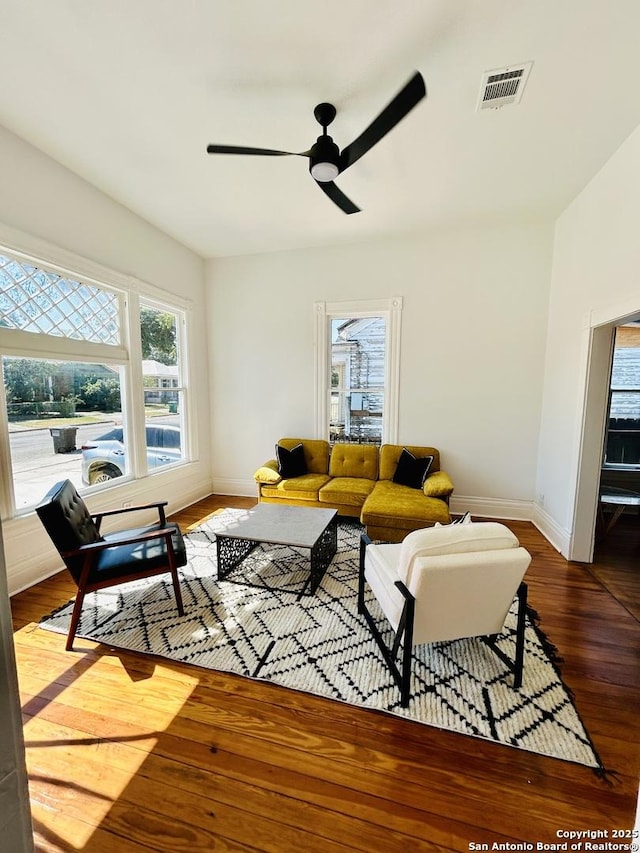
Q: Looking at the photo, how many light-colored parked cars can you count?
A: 1